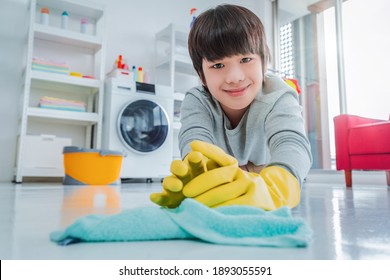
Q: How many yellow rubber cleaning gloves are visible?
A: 2